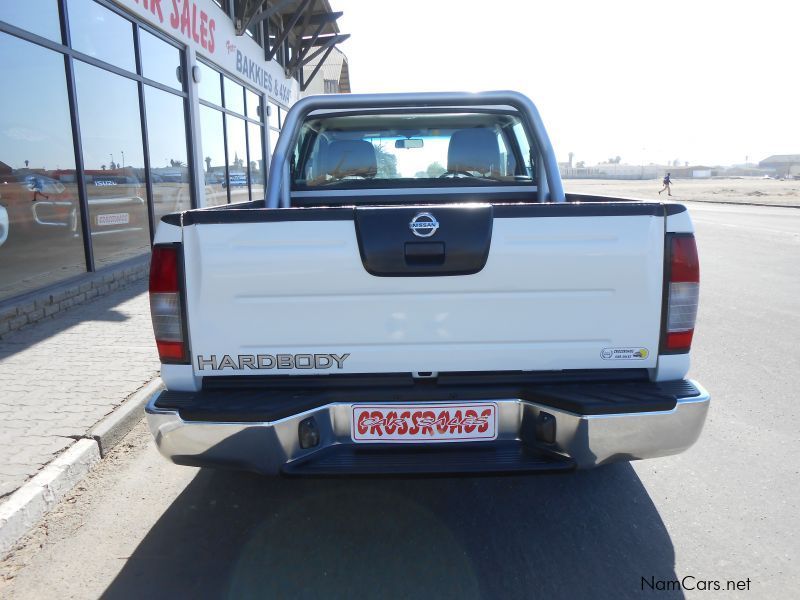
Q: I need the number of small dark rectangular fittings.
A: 2